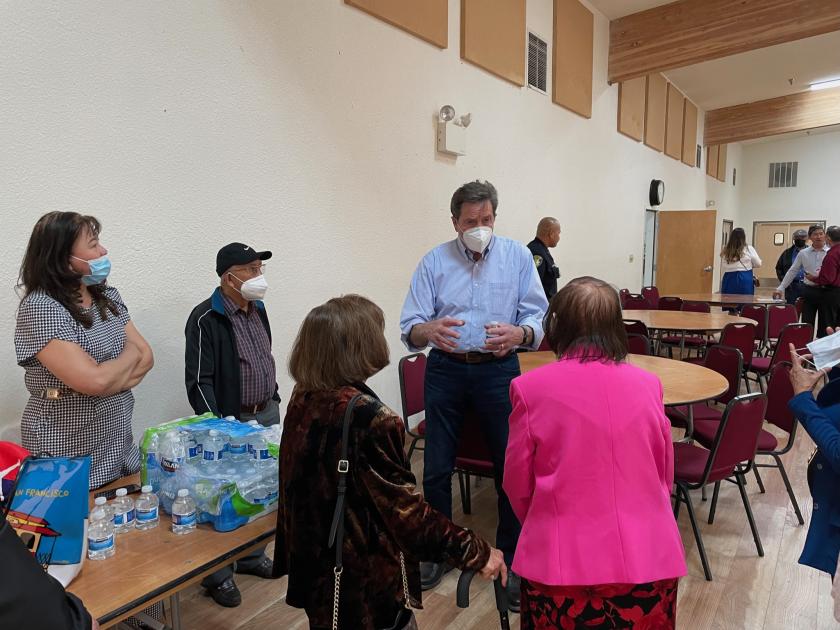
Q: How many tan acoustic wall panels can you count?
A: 9